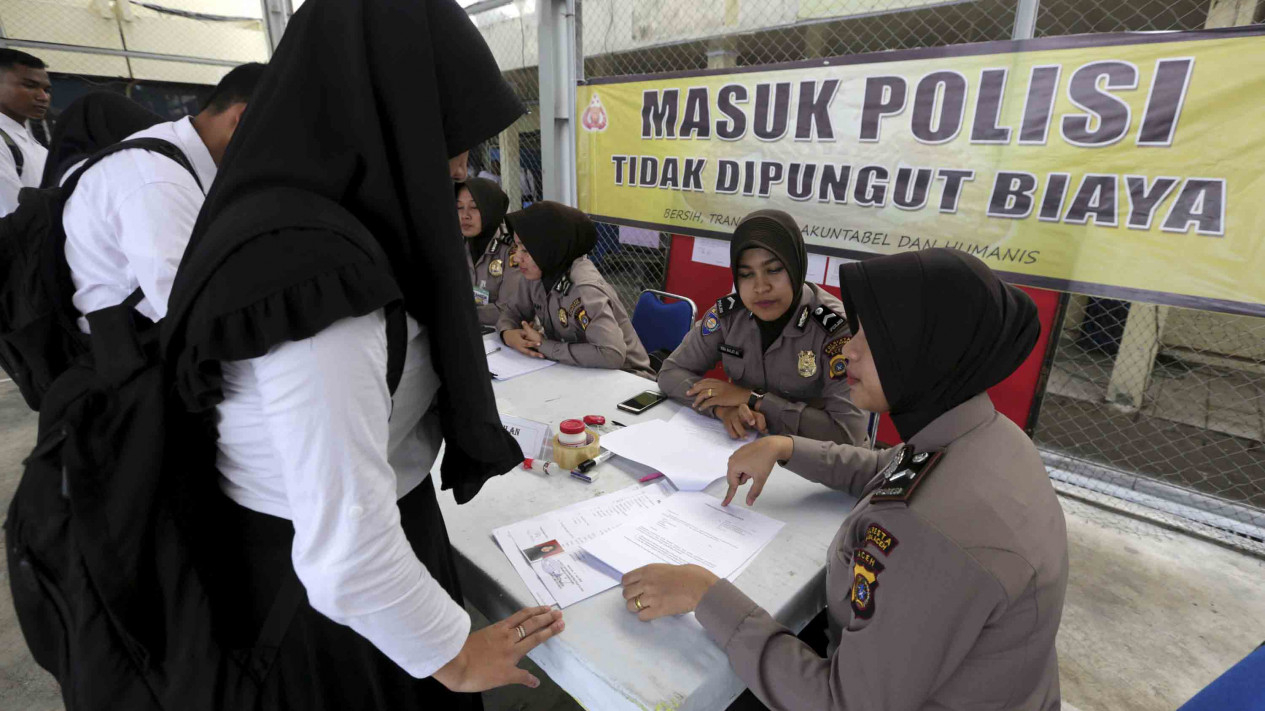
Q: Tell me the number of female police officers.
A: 4